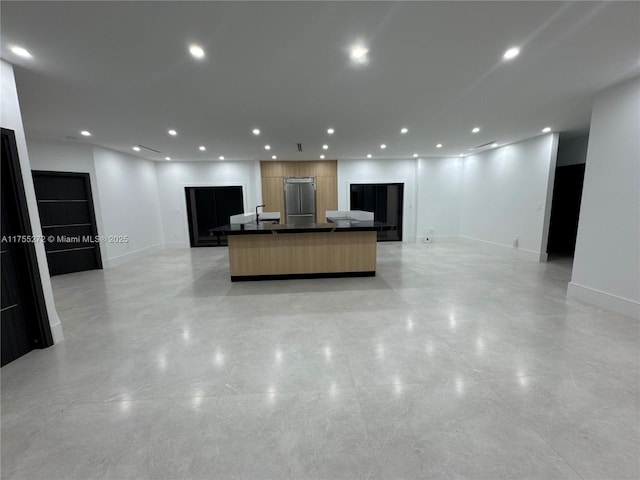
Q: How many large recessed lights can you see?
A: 4